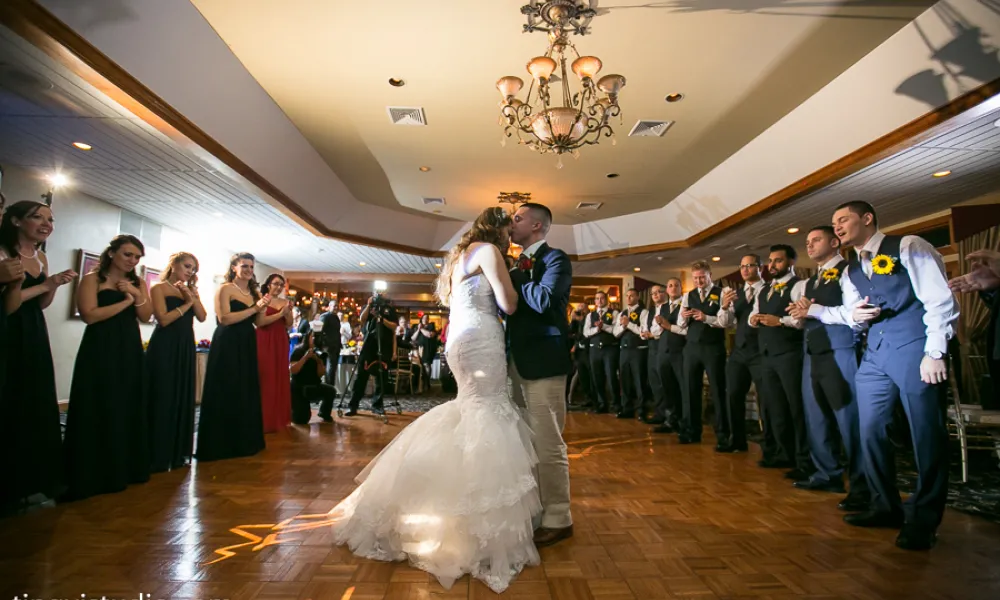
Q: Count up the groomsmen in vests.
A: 9